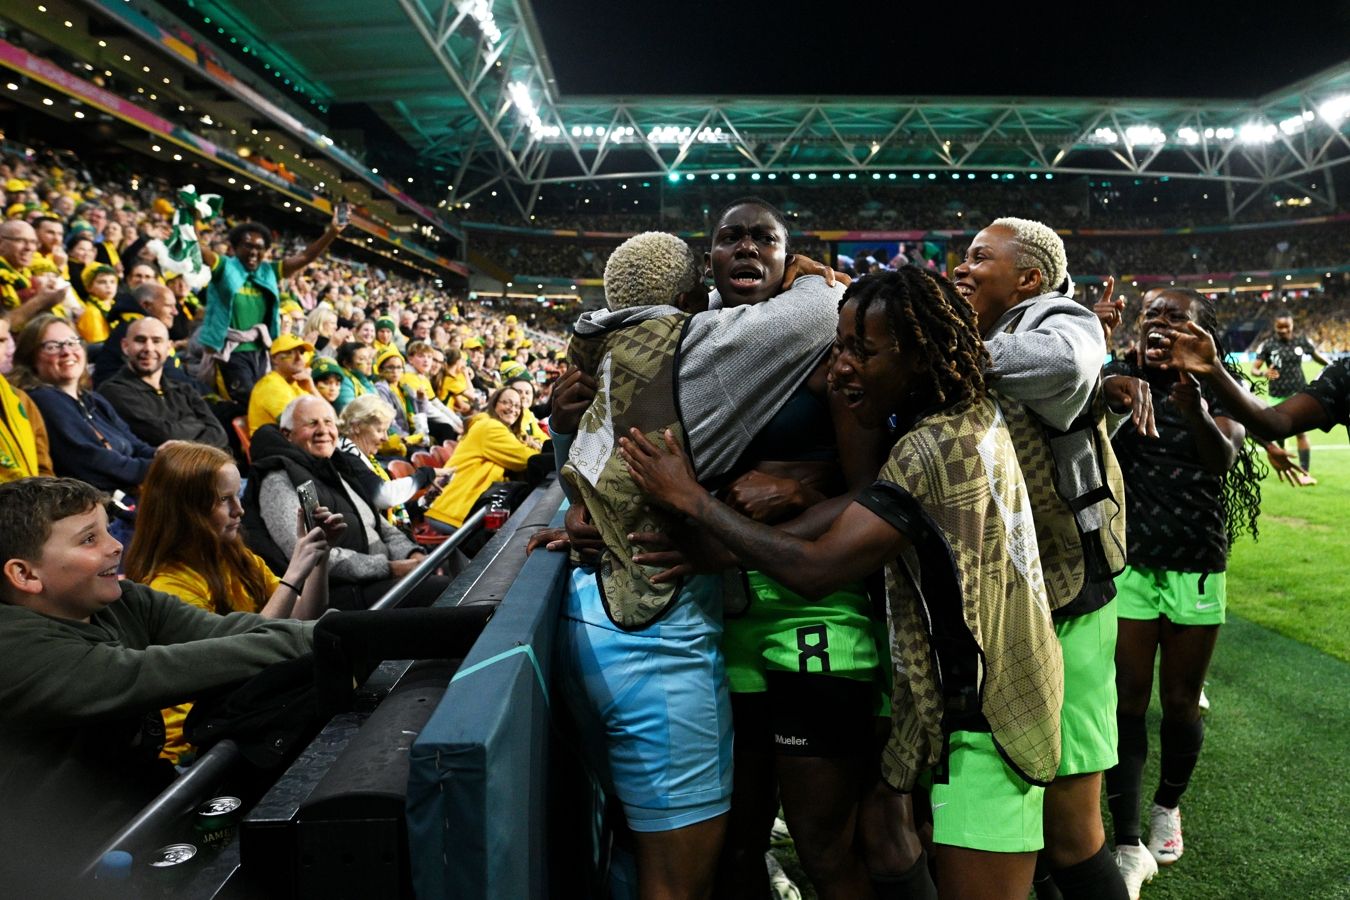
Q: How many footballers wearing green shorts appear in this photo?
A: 5